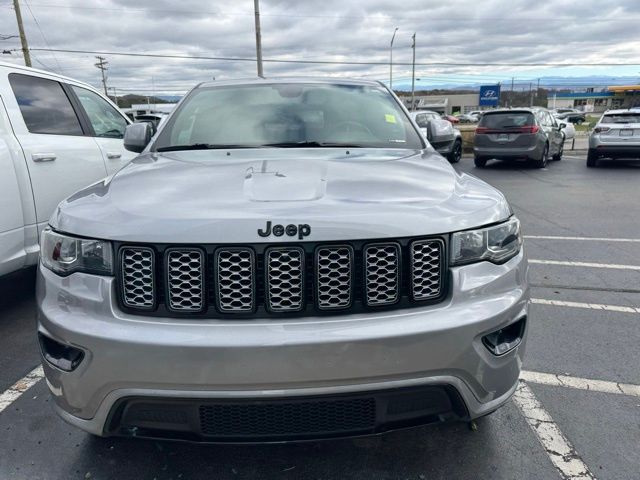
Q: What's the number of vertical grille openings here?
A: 7